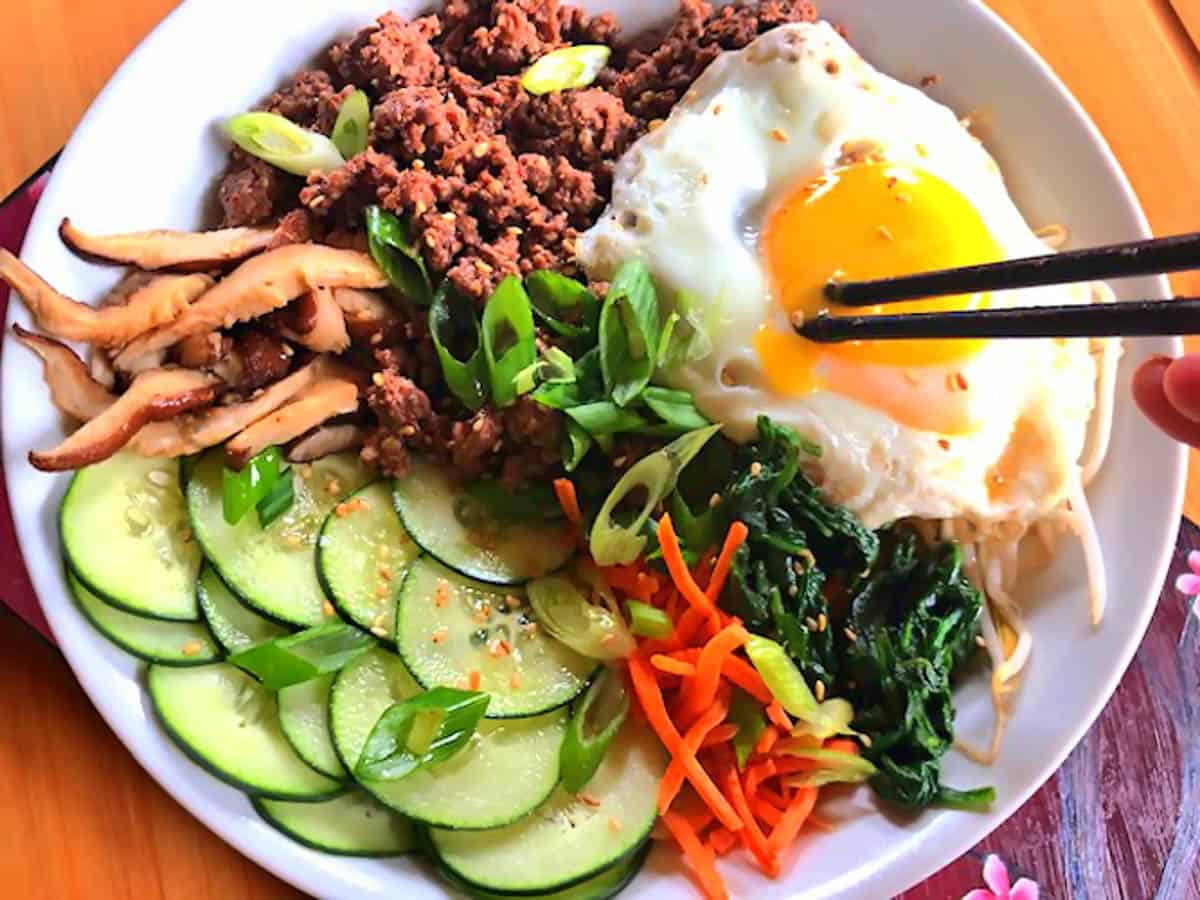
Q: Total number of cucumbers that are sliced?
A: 13